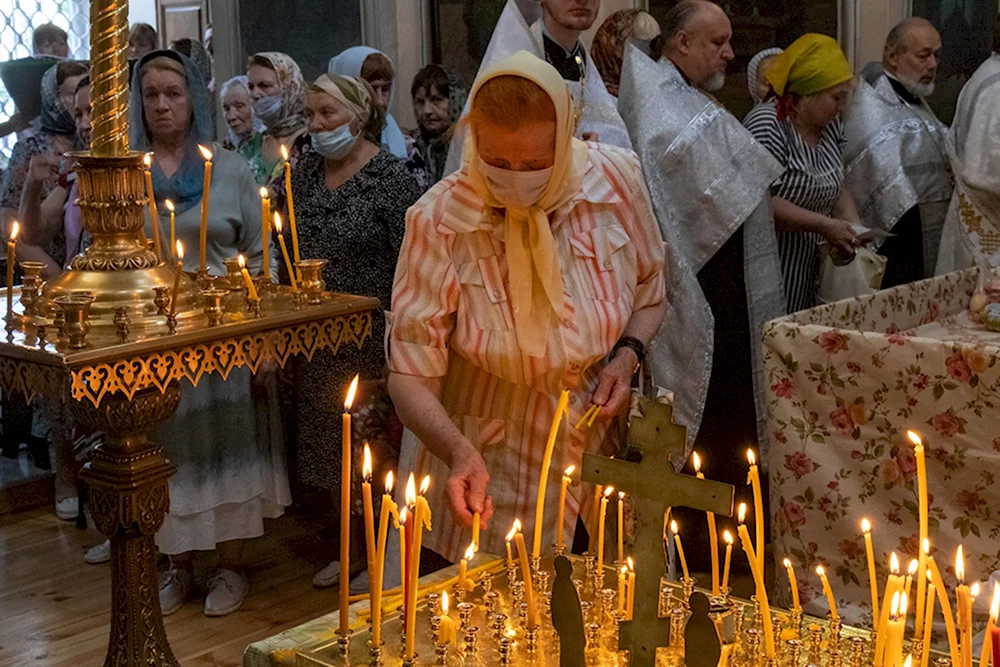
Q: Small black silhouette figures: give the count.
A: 2